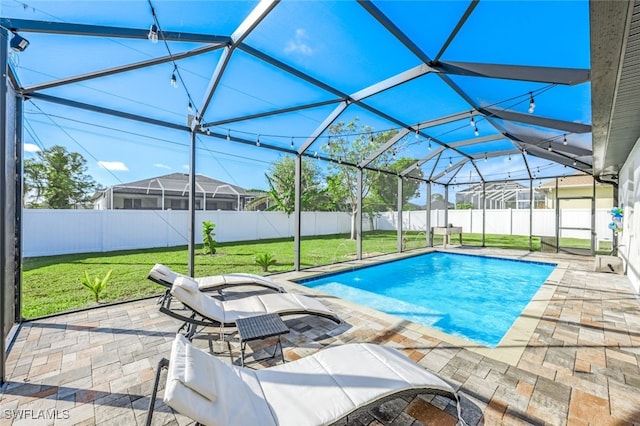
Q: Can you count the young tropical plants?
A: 3